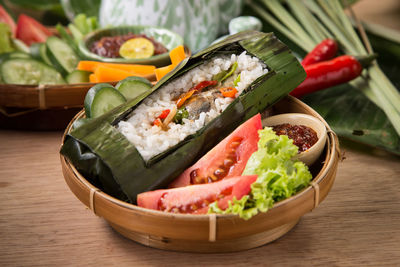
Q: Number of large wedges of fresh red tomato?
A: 2